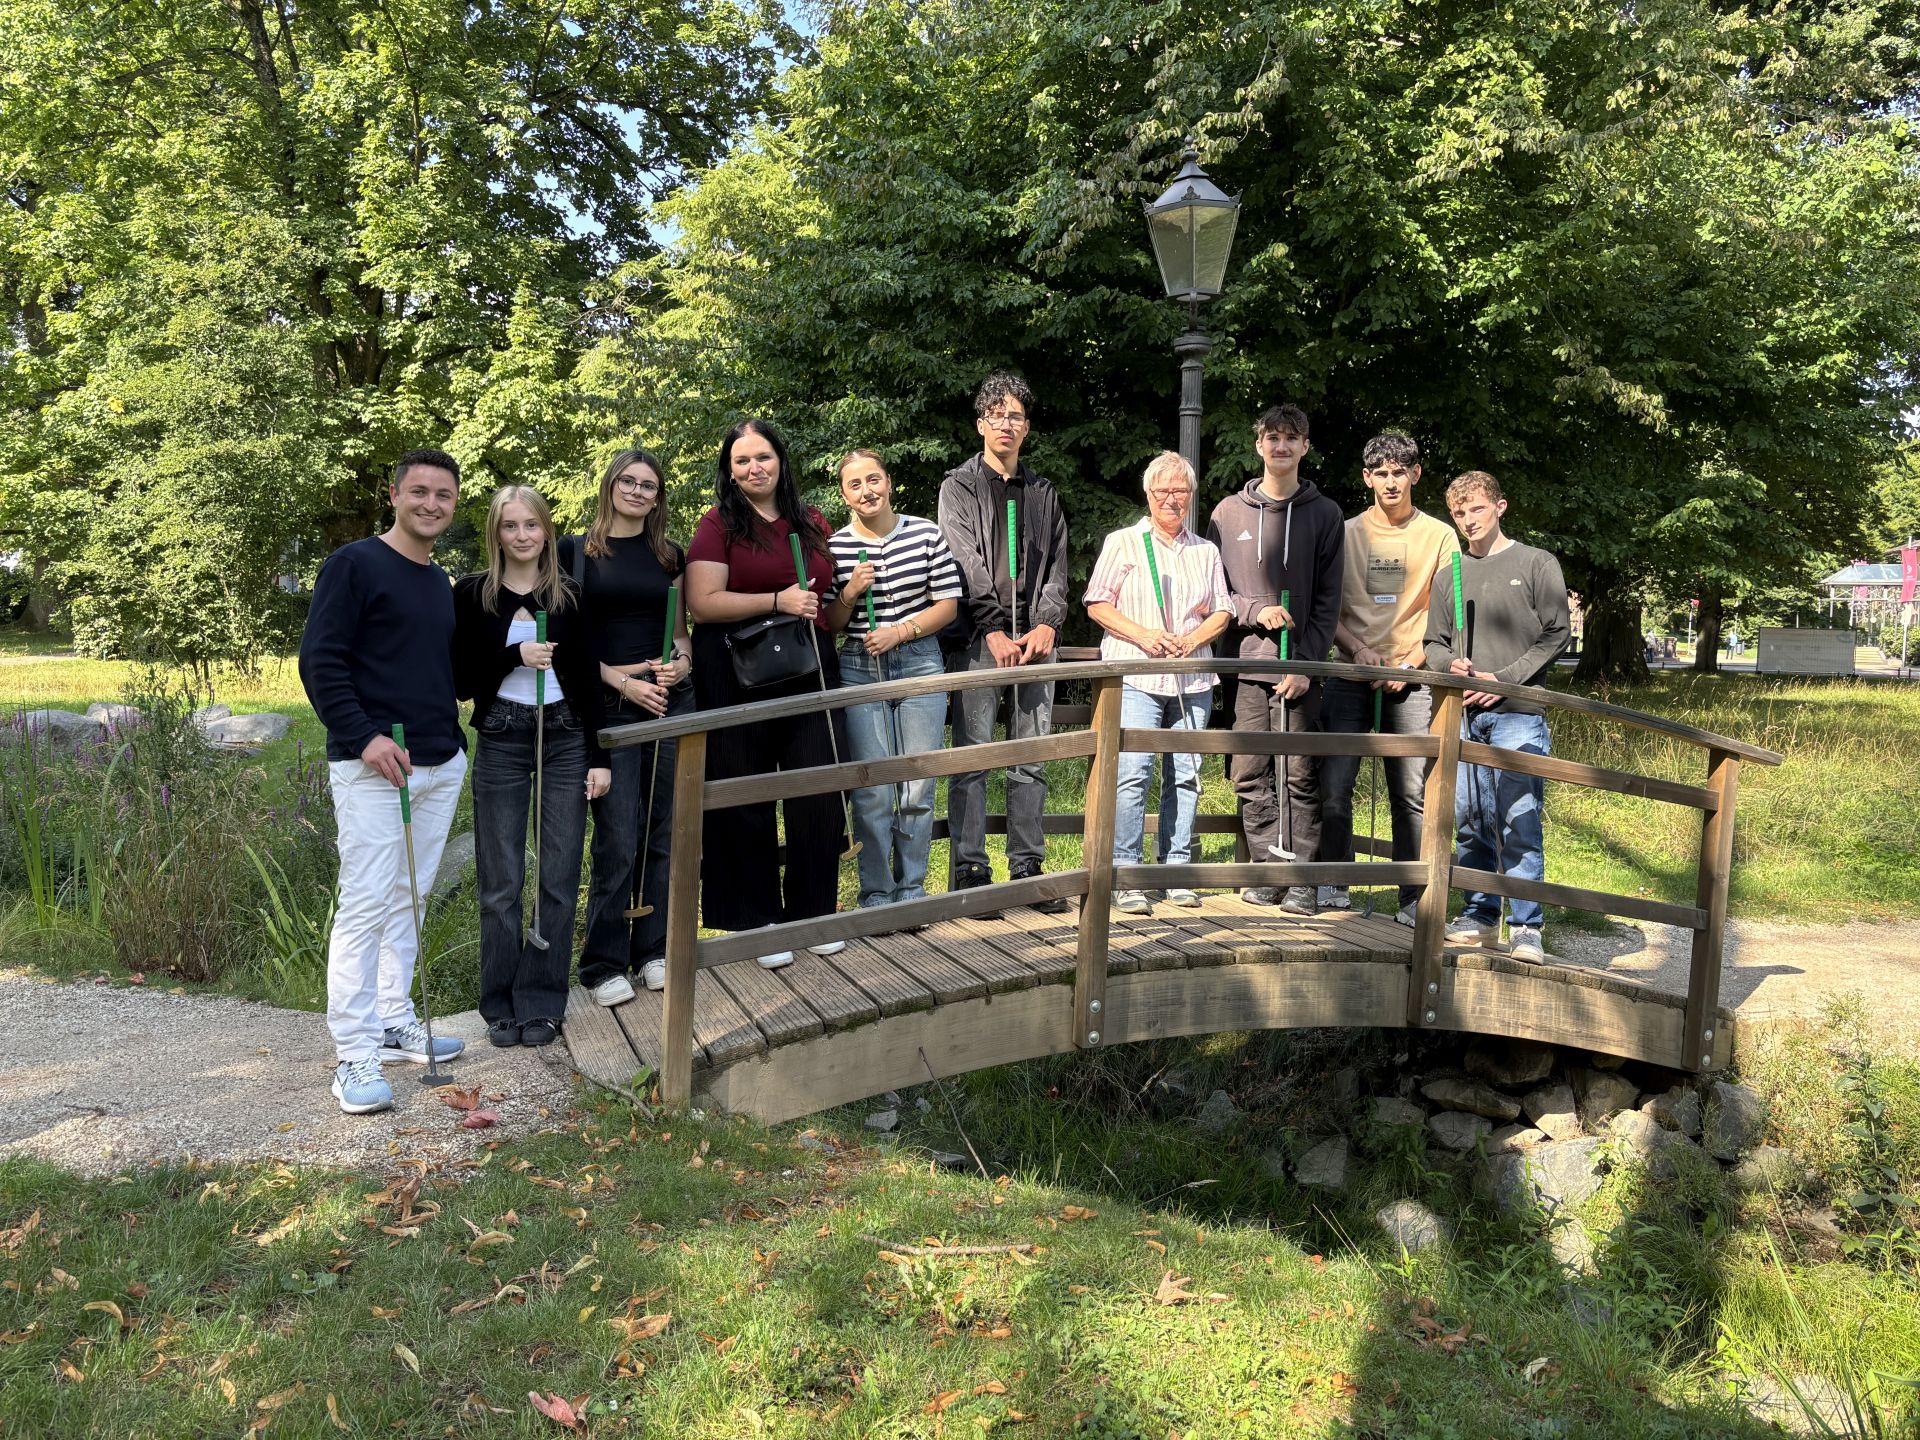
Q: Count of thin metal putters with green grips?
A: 10